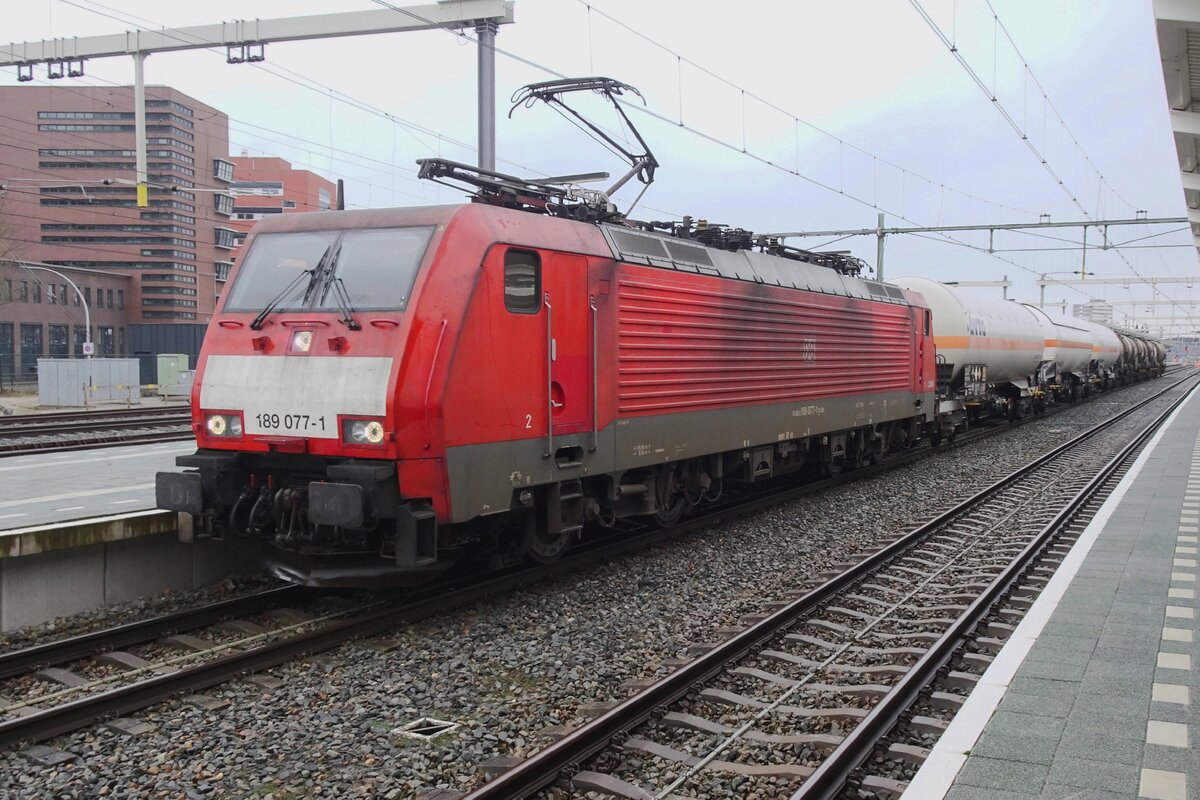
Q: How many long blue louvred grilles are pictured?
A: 0